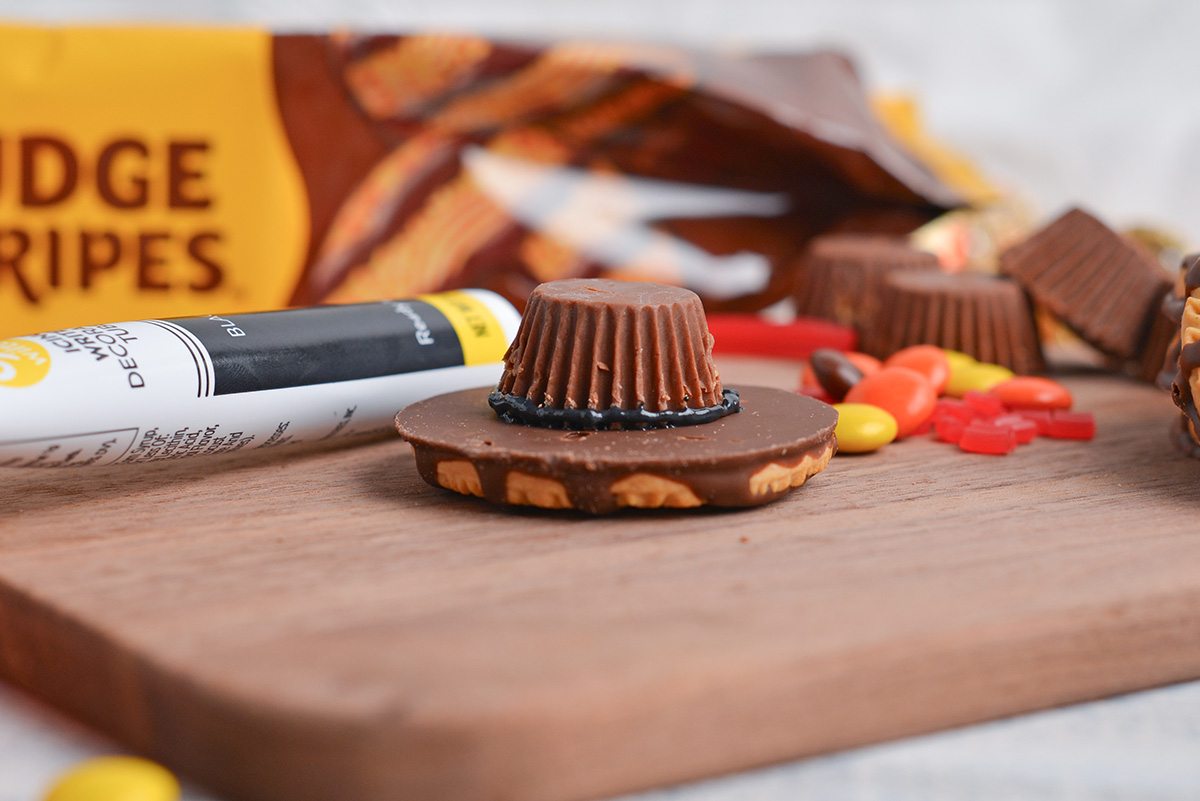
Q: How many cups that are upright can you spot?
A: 3